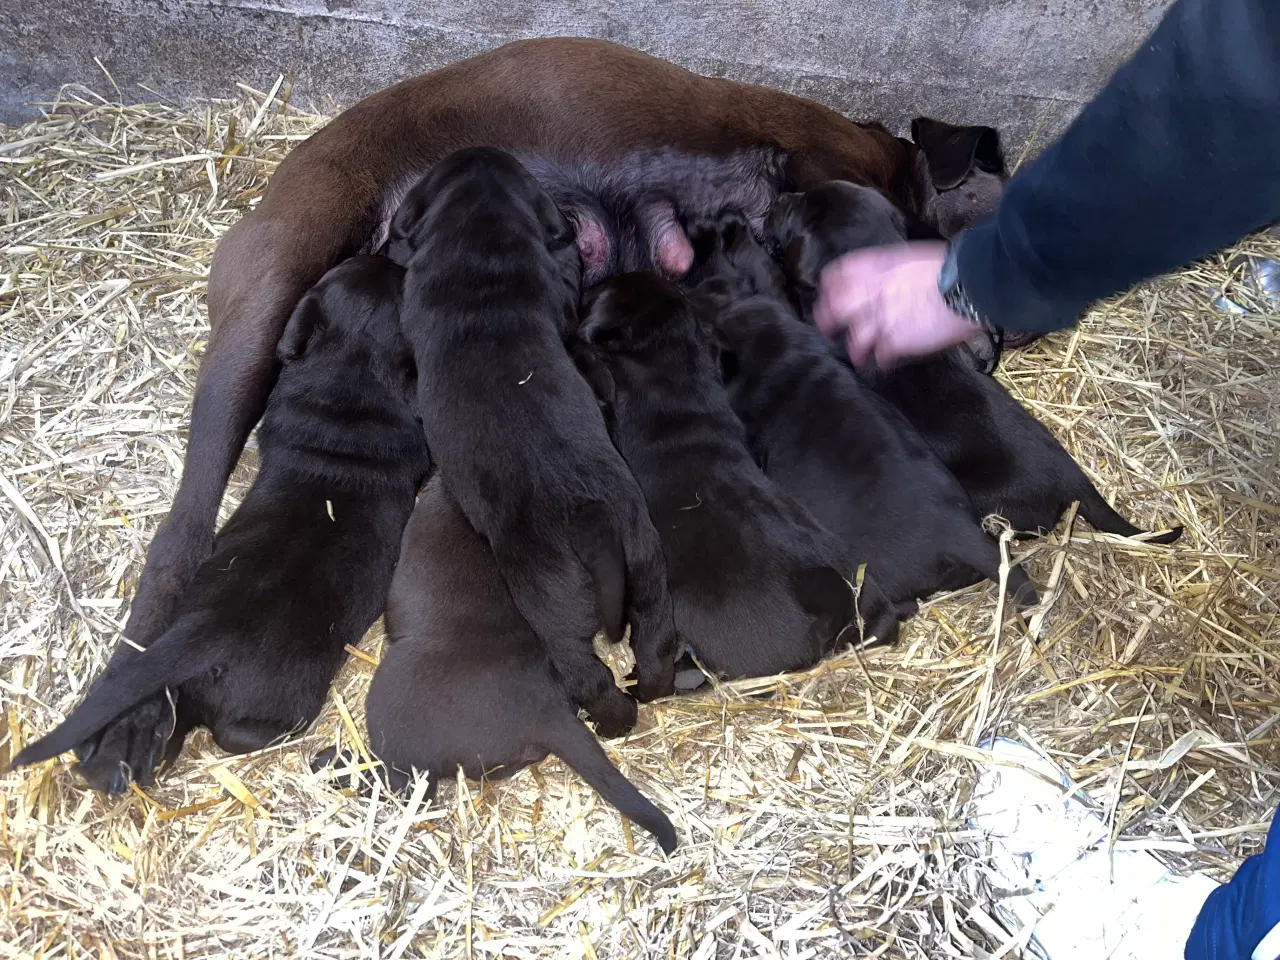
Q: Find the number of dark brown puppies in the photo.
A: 6